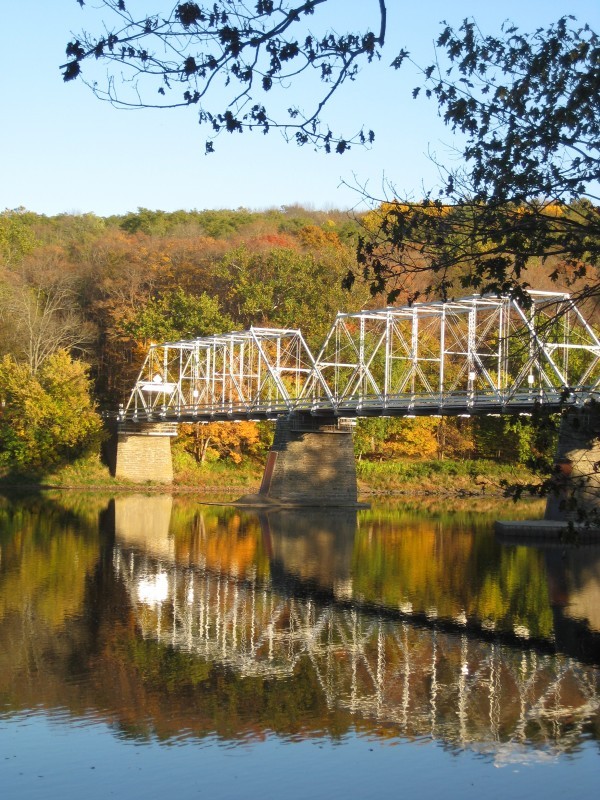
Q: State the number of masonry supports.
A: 3